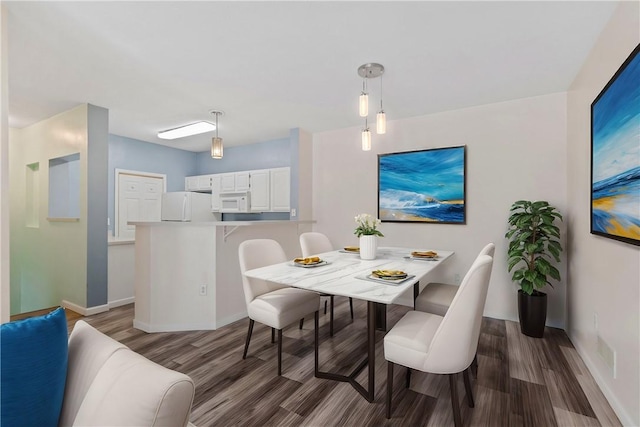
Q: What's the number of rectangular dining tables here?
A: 1